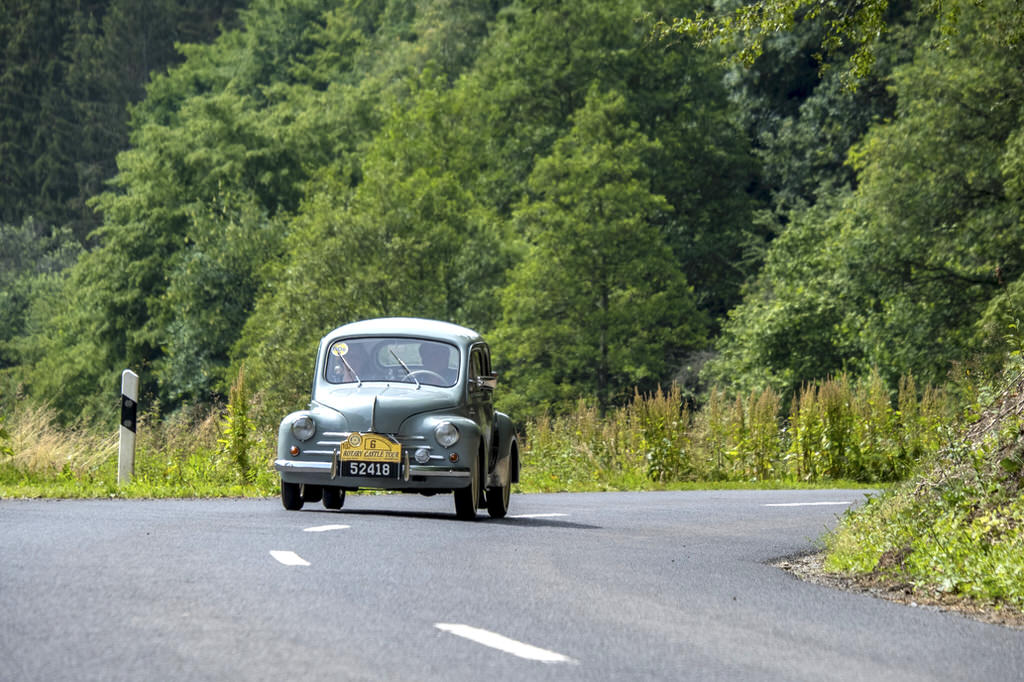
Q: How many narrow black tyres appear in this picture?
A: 4